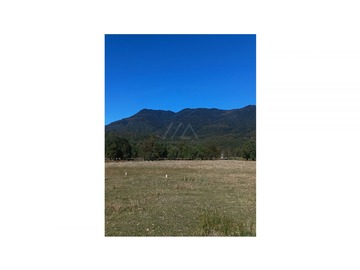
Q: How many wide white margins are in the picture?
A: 2